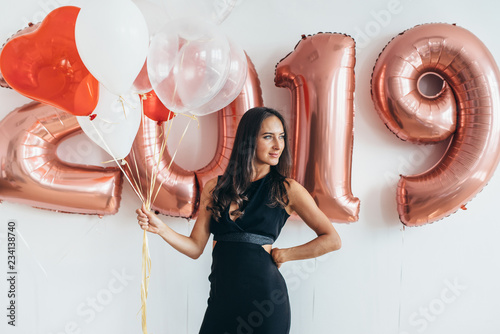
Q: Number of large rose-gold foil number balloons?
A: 4